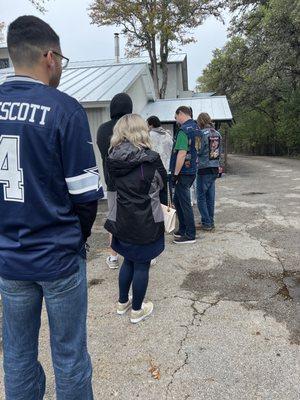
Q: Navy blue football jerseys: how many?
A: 1